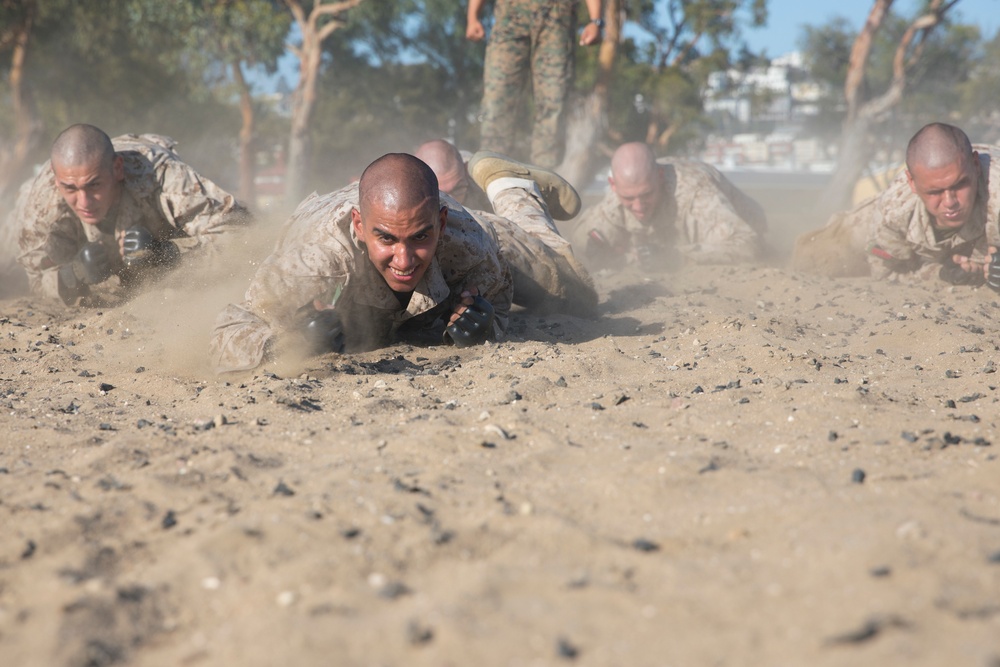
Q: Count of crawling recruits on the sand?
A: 5